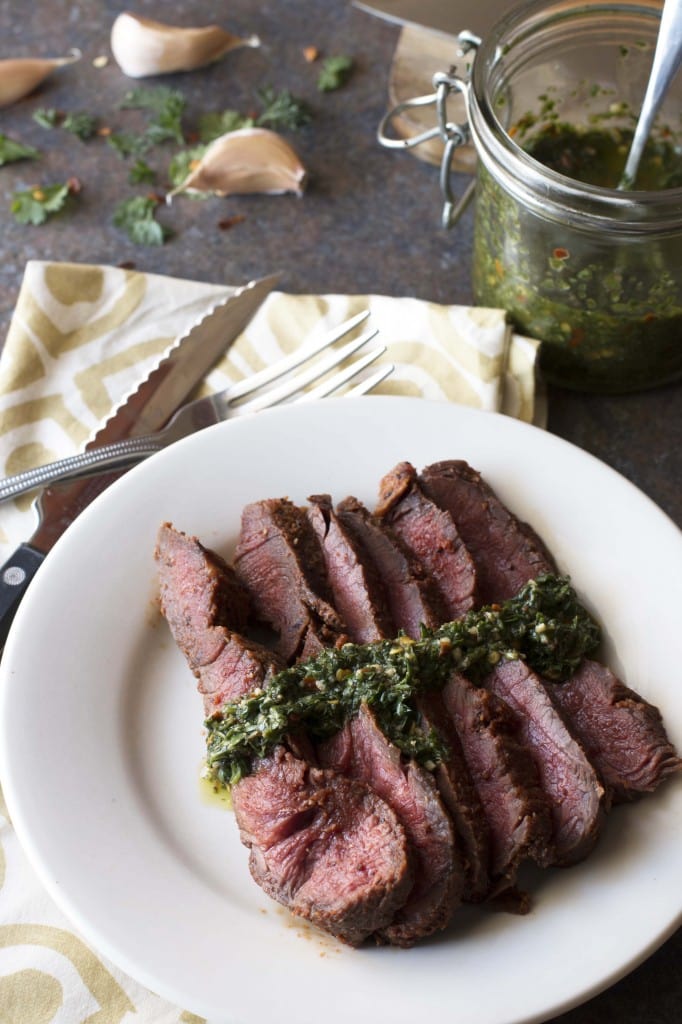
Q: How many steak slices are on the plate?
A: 12